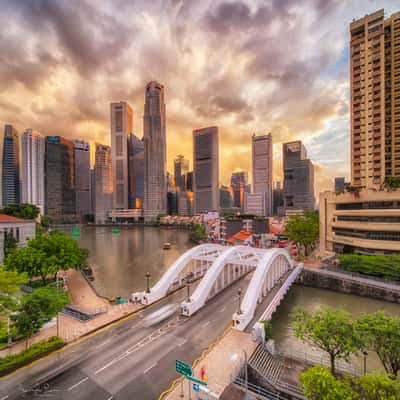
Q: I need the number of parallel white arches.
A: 3